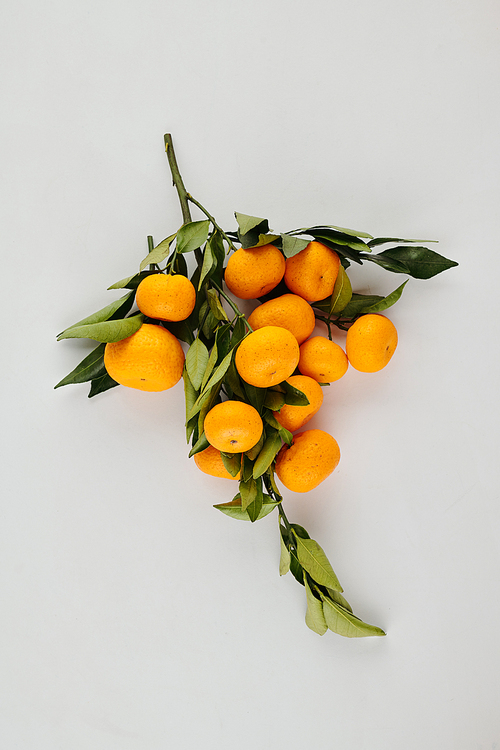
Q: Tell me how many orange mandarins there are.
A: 12